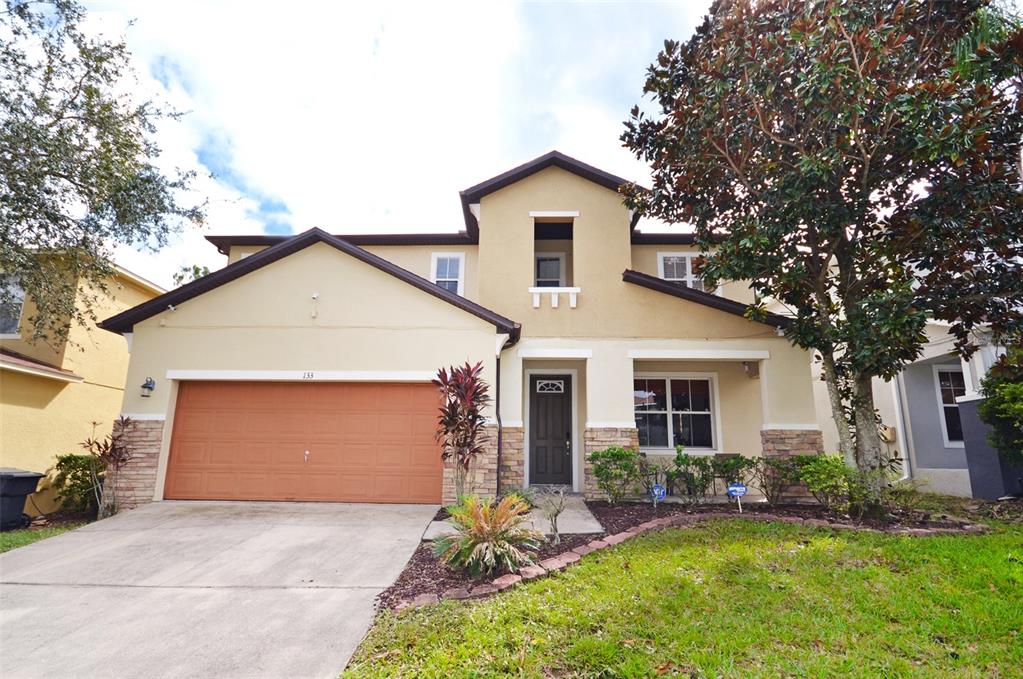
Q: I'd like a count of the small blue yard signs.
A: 2